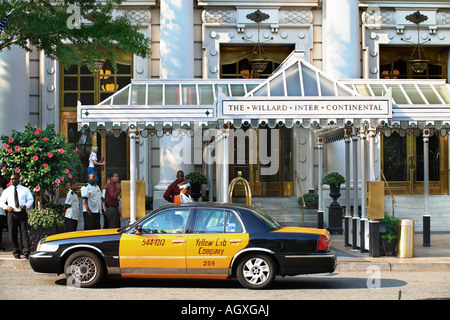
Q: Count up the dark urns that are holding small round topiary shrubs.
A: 2